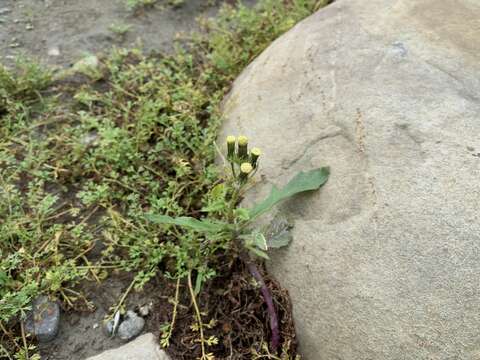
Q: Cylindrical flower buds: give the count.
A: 4